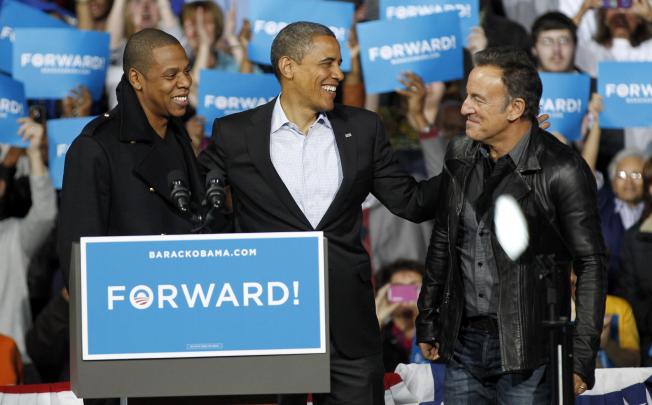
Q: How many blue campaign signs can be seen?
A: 11